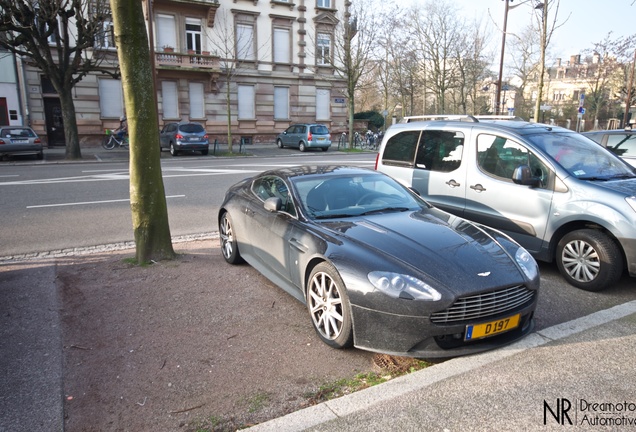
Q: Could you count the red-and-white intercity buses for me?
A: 0